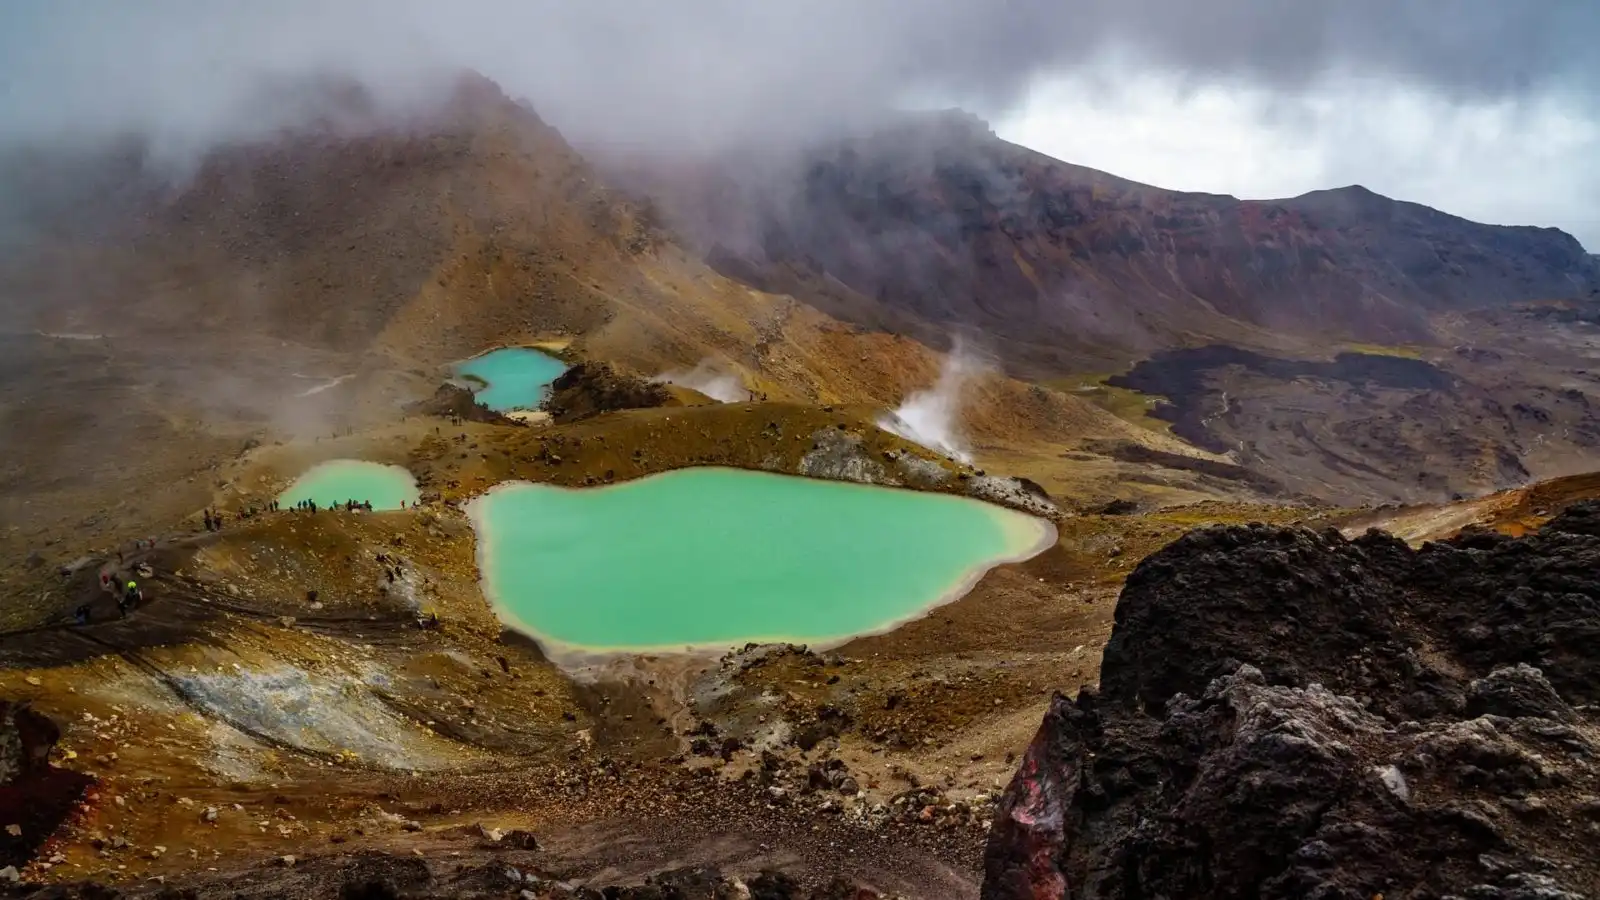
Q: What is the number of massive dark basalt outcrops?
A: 1